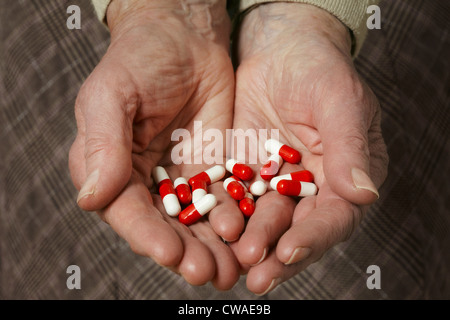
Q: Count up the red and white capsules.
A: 15